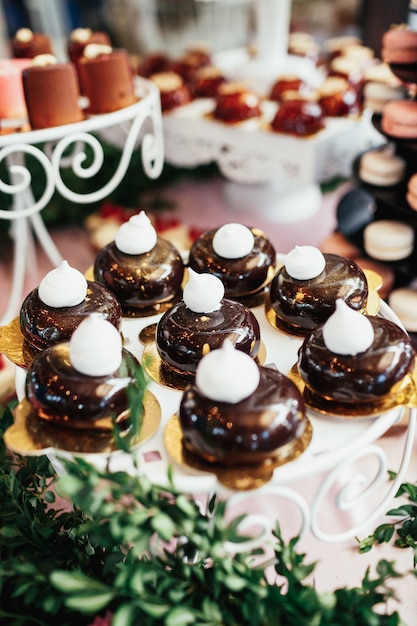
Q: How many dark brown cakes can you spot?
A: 8